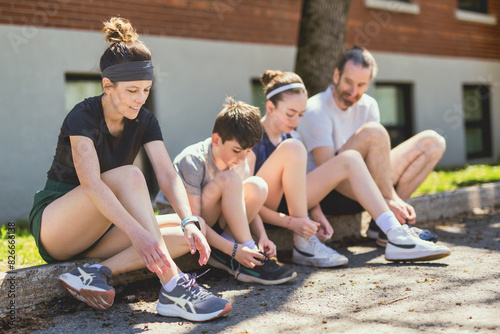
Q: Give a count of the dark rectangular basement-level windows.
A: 4